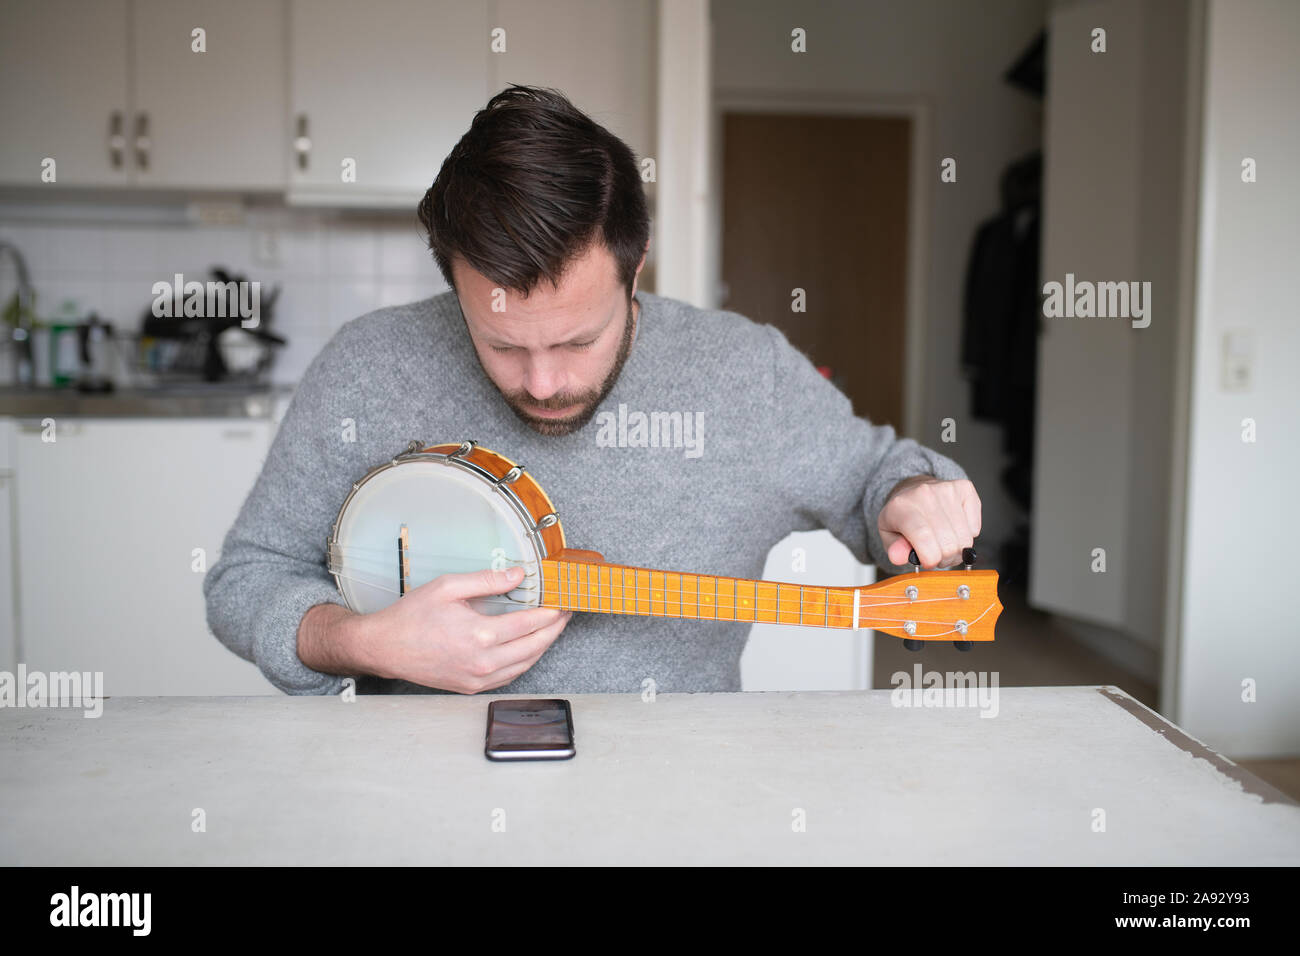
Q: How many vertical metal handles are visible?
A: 3